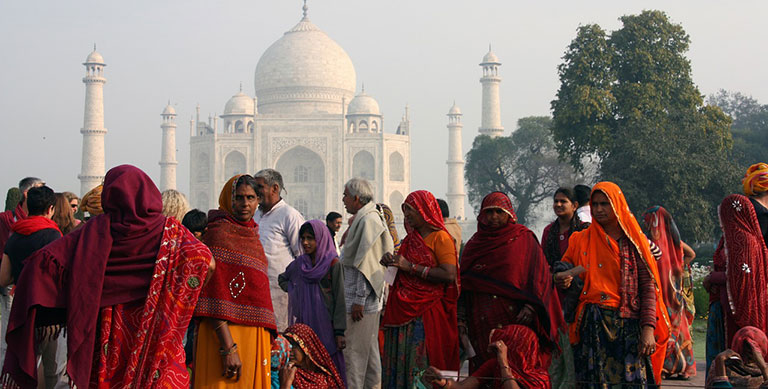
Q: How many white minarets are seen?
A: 4